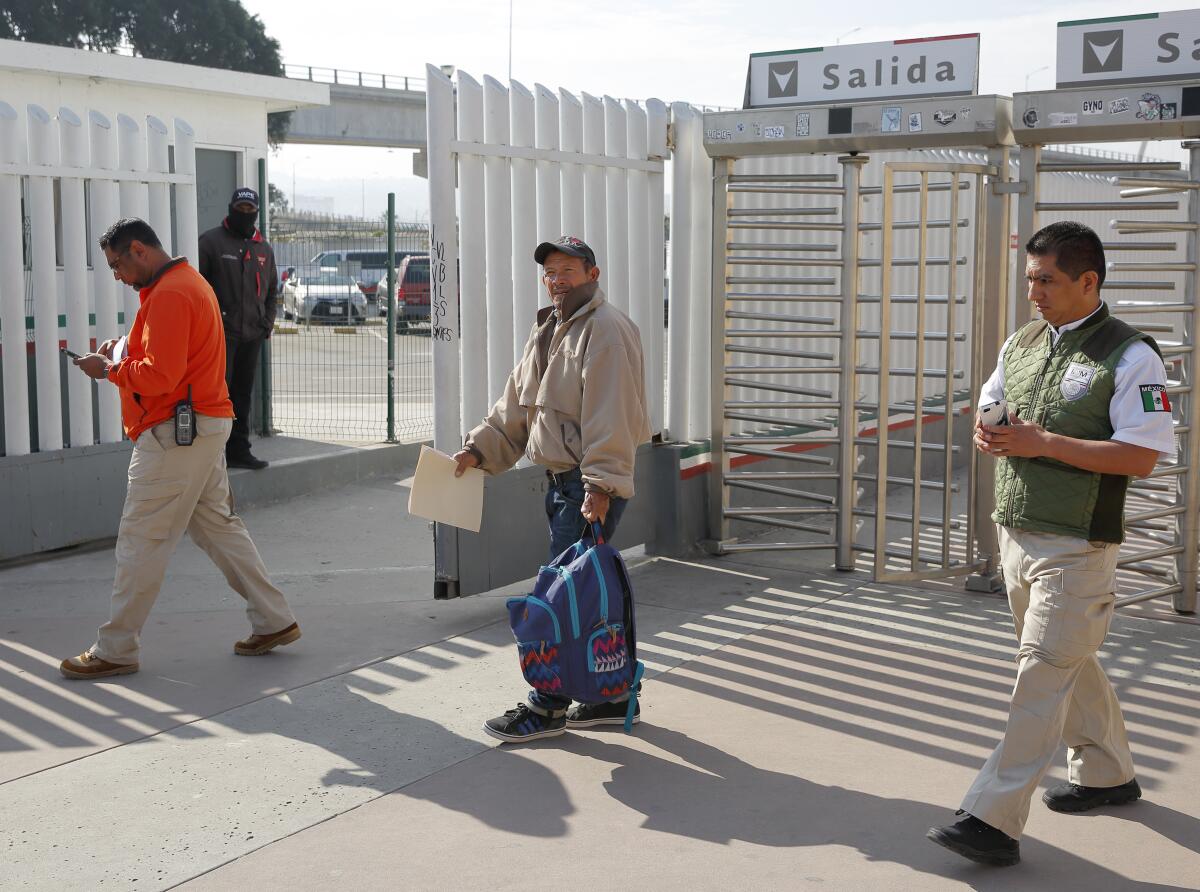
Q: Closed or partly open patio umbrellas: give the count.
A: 0